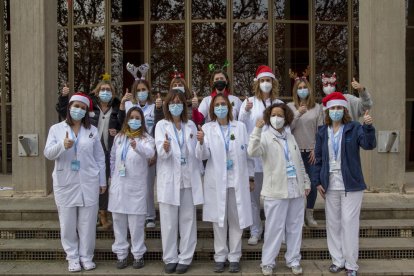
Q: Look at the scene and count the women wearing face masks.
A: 13